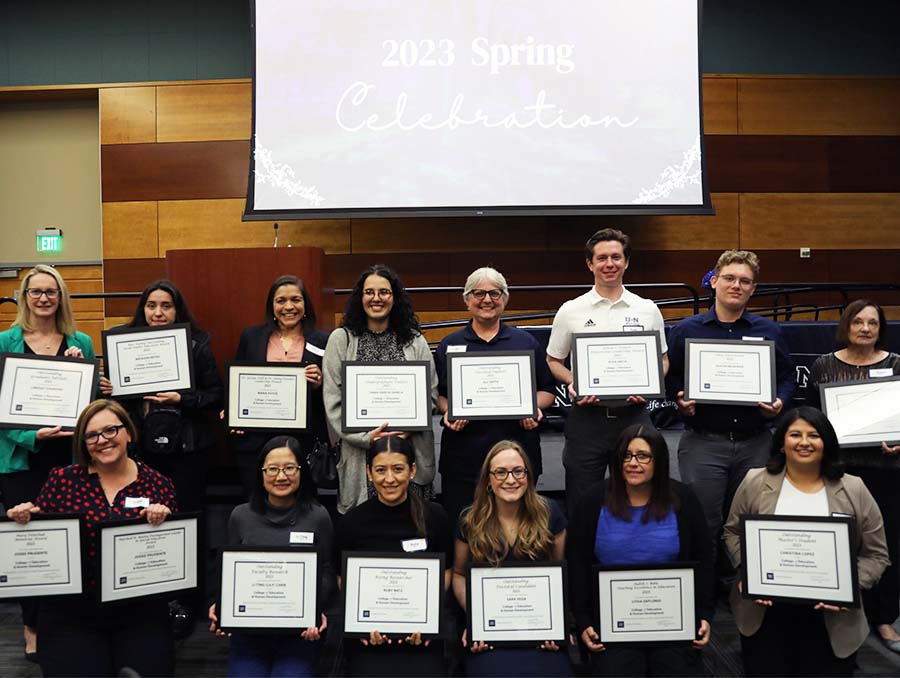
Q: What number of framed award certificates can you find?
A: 15